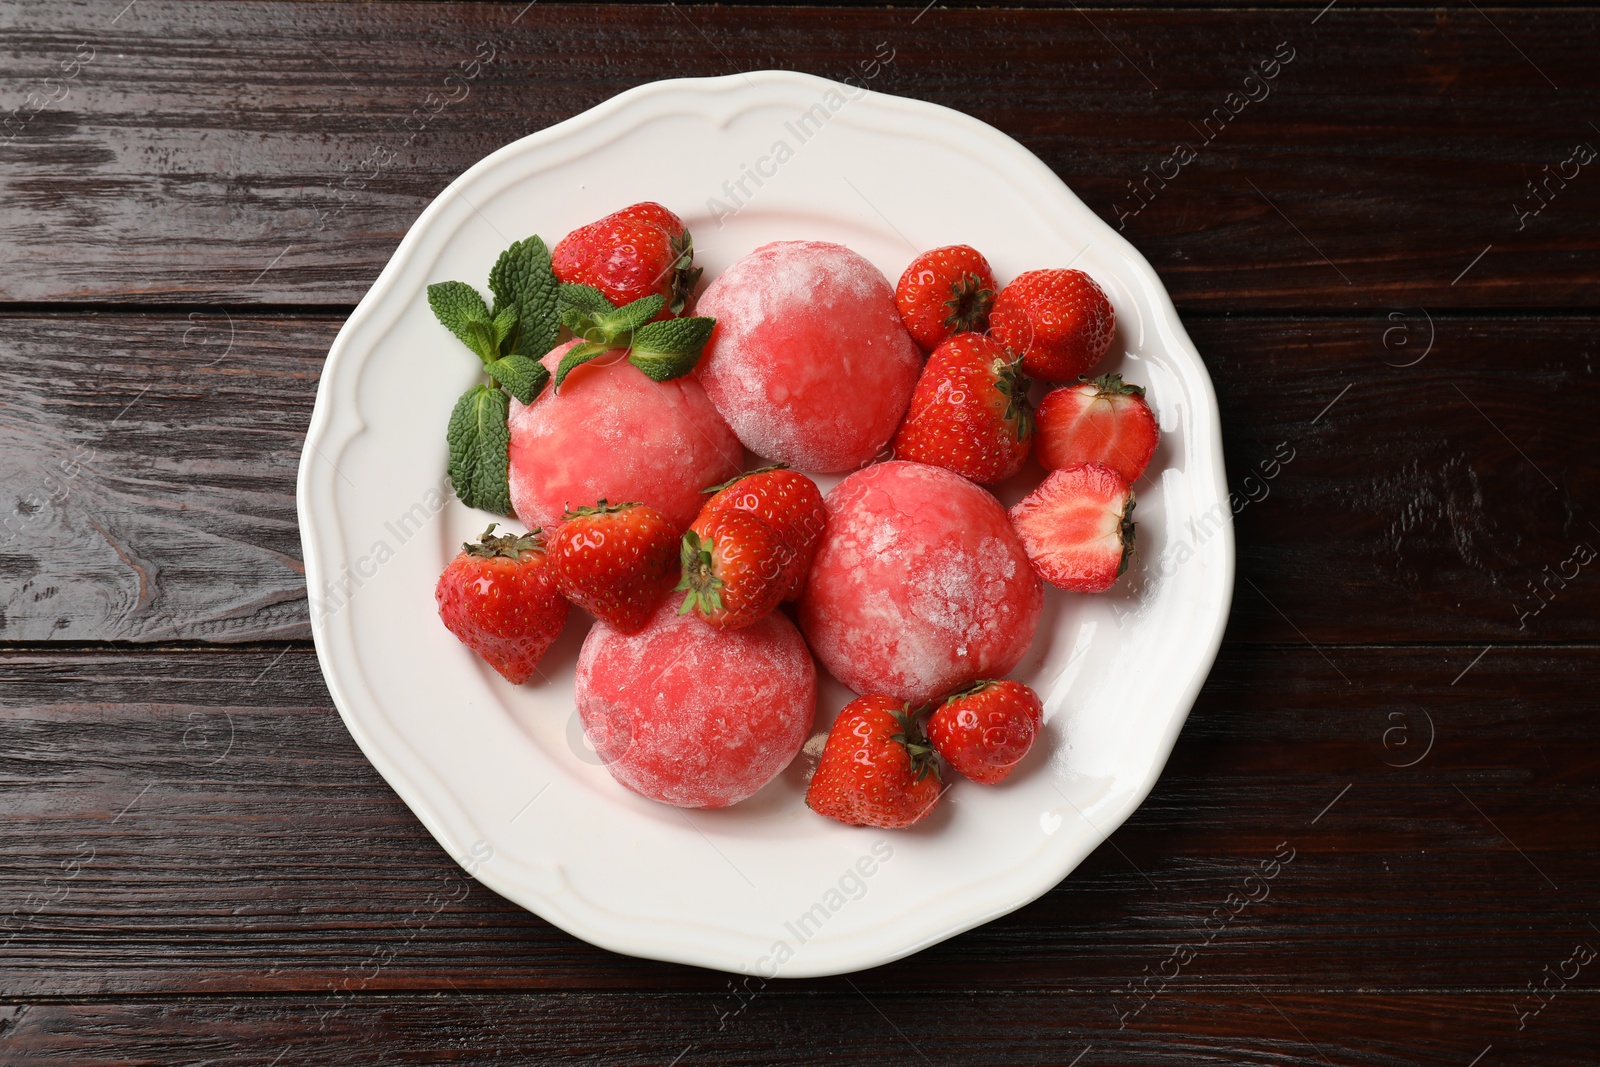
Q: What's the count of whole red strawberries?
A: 10